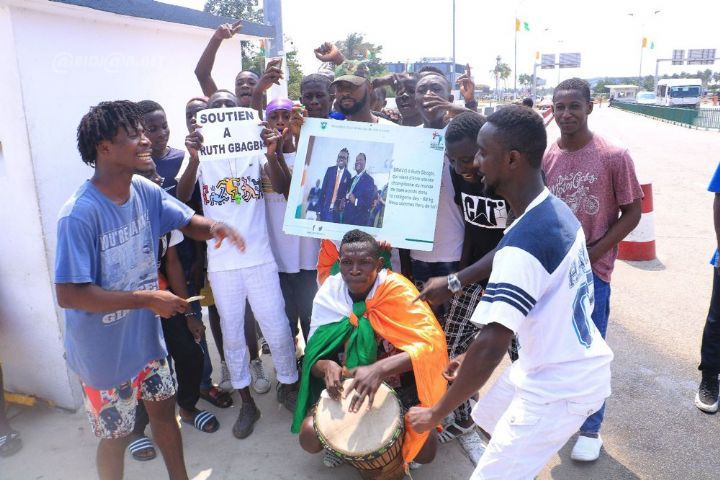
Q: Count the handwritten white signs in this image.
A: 1